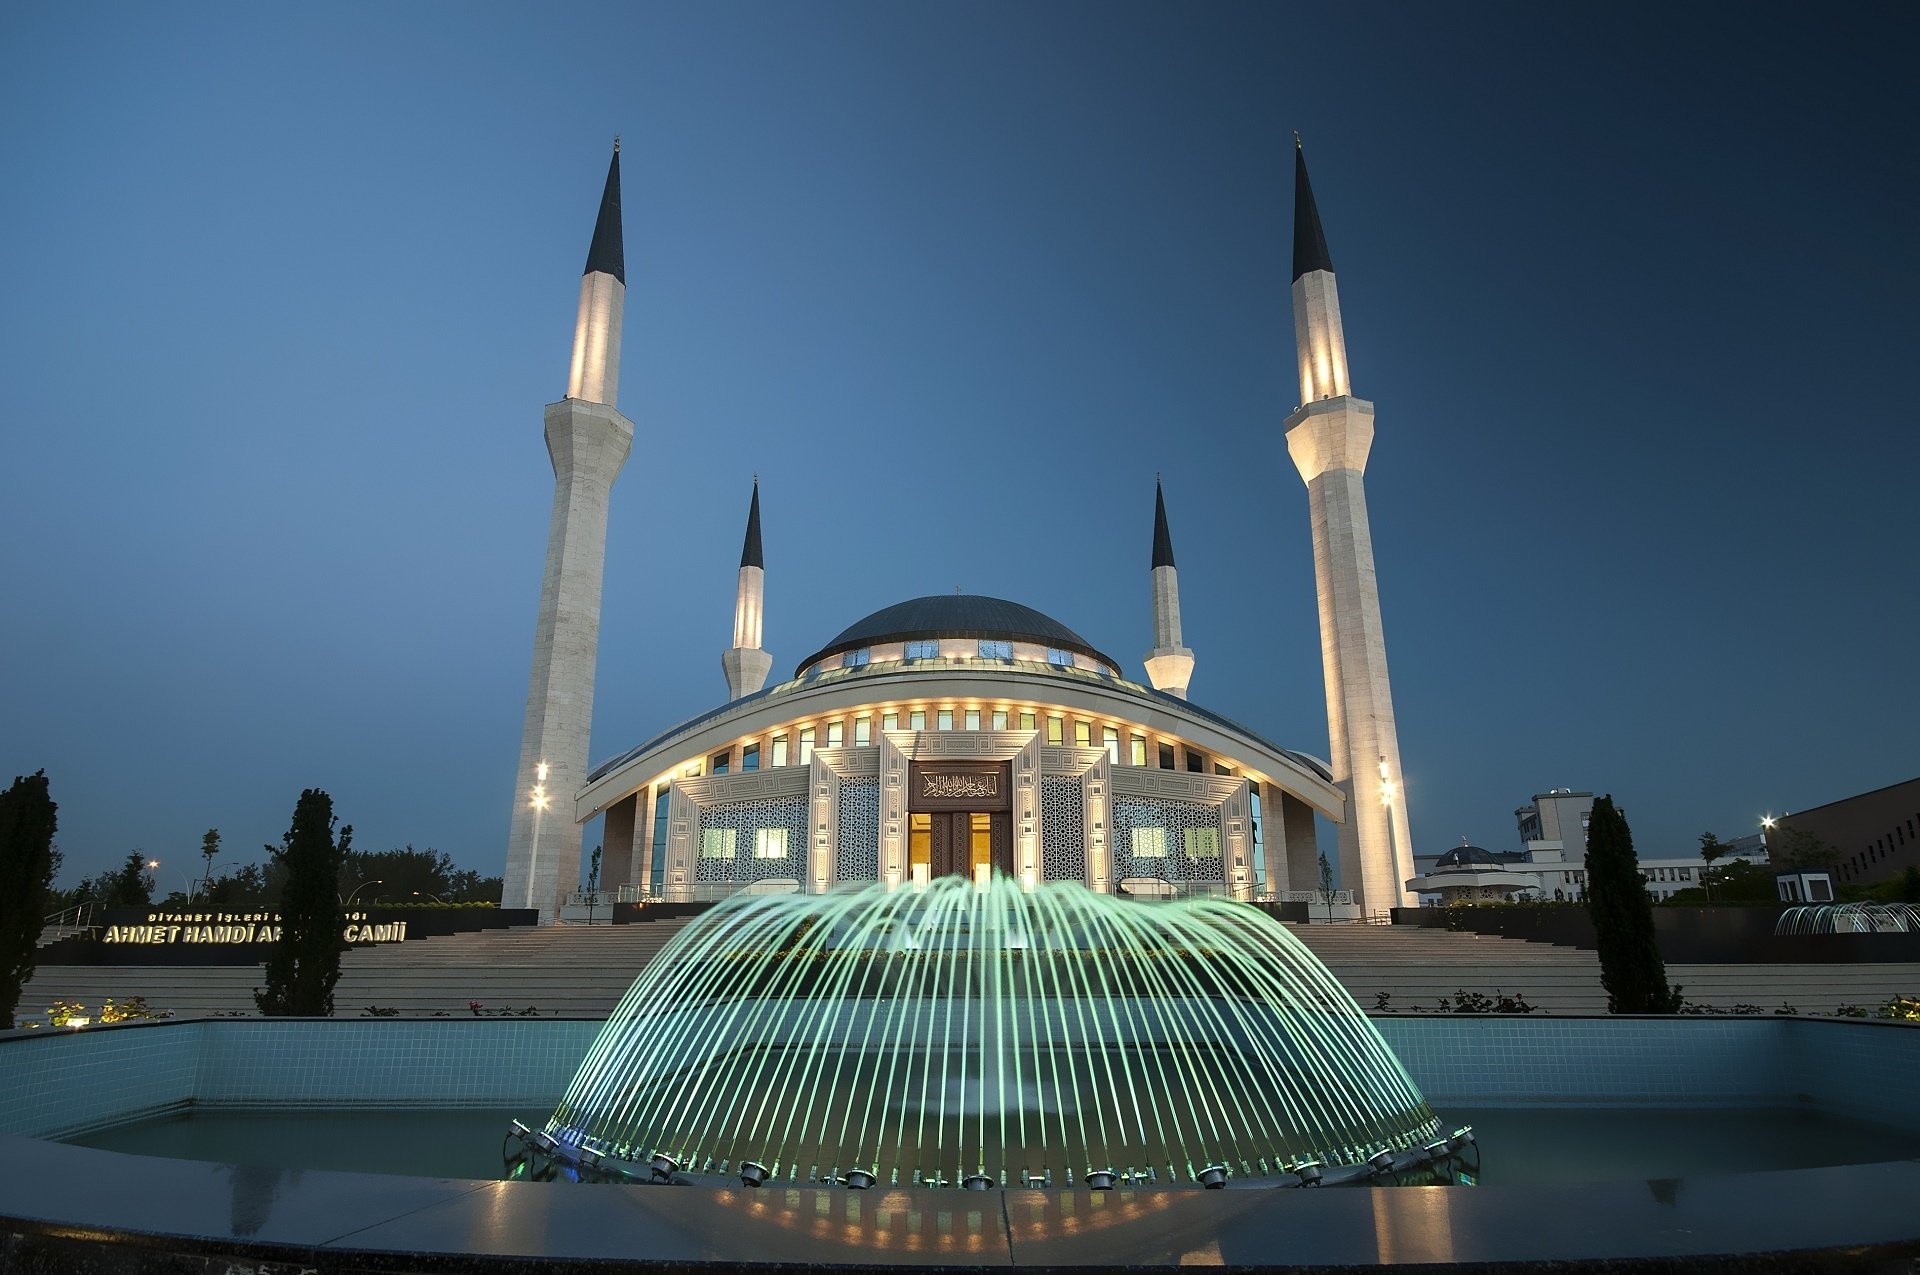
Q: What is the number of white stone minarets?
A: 4